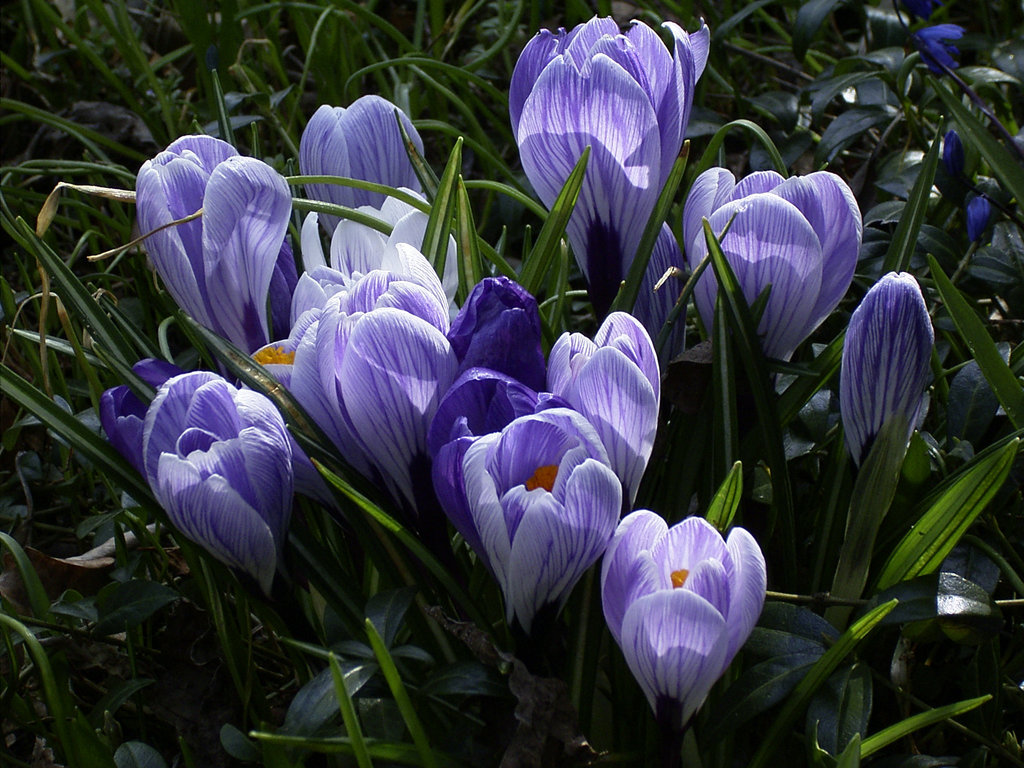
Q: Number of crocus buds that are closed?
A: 1